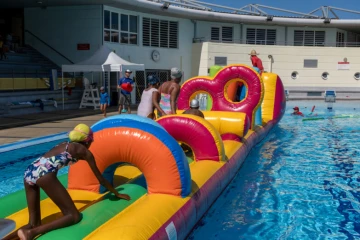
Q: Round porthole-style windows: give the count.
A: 3